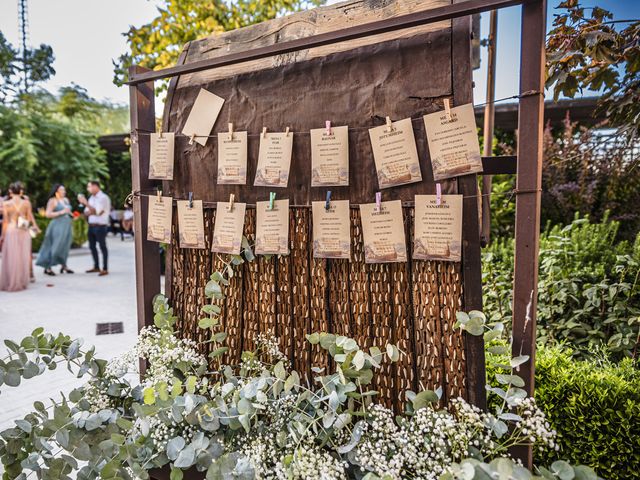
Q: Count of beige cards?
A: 14